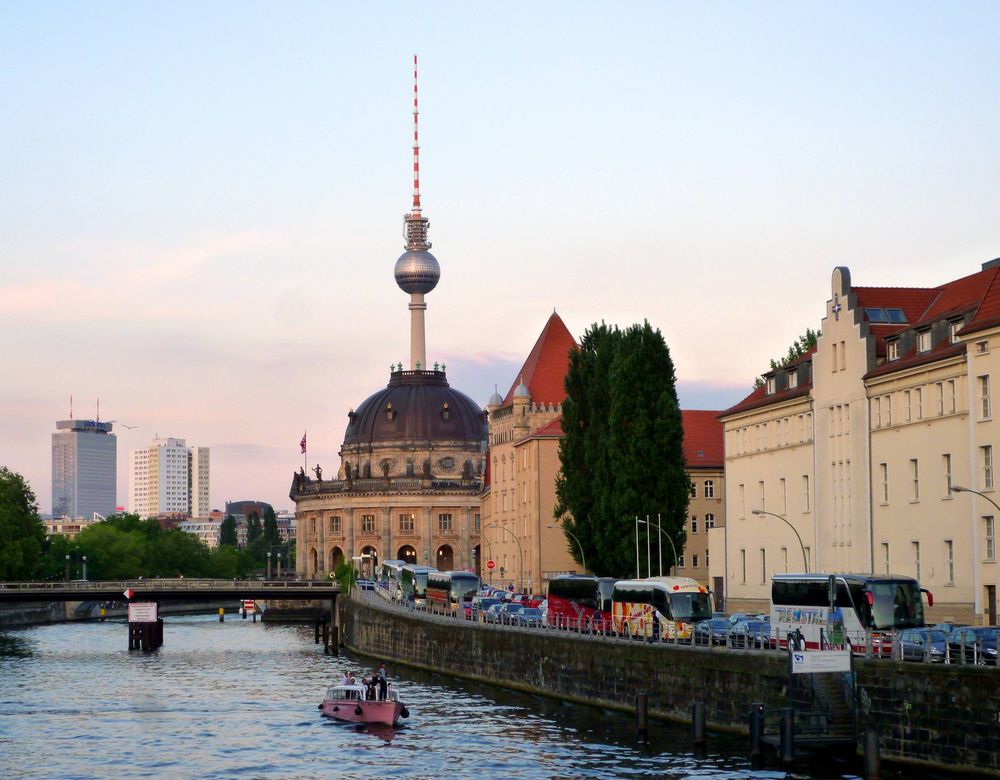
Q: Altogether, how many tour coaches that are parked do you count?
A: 6